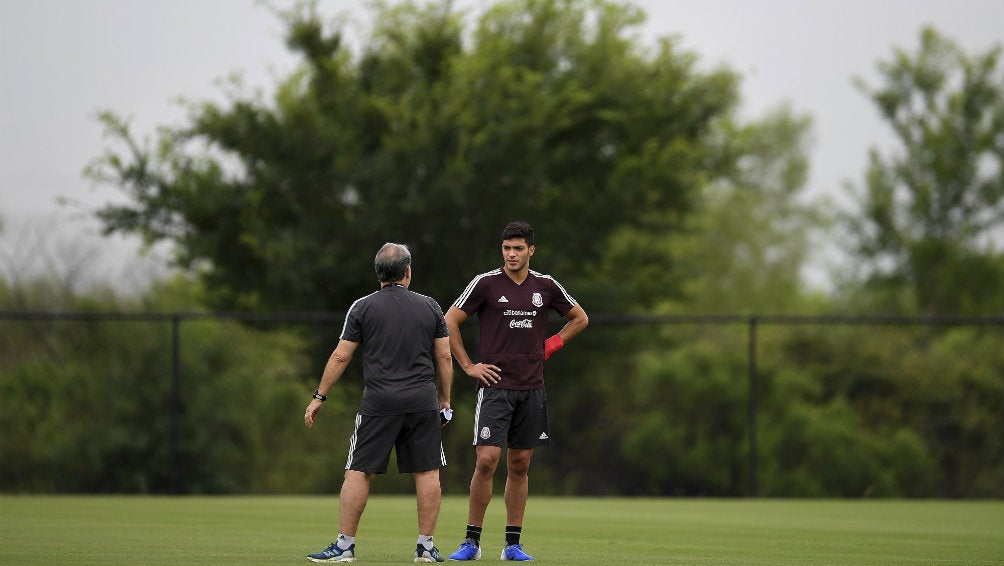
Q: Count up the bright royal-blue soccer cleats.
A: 2